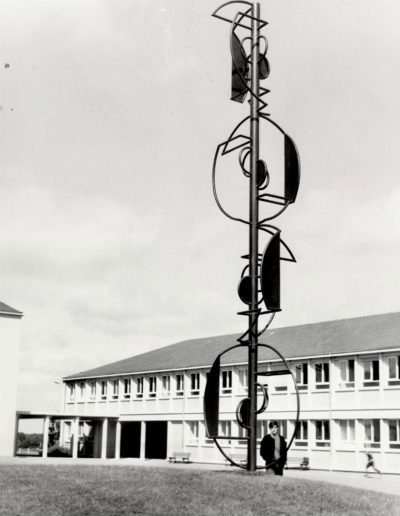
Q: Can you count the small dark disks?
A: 4